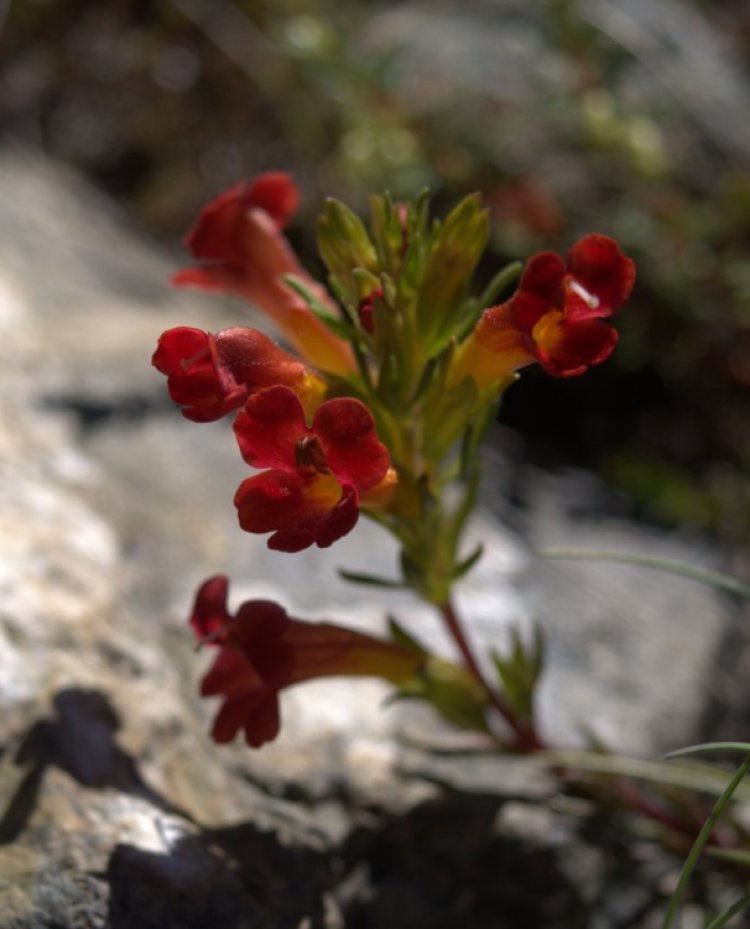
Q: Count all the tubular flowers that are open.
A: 5